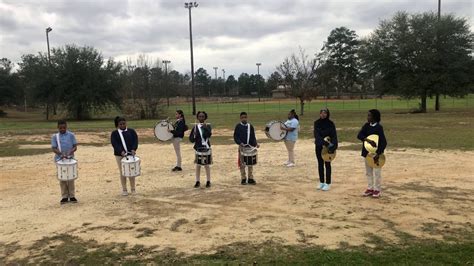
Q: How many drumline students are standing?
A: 8